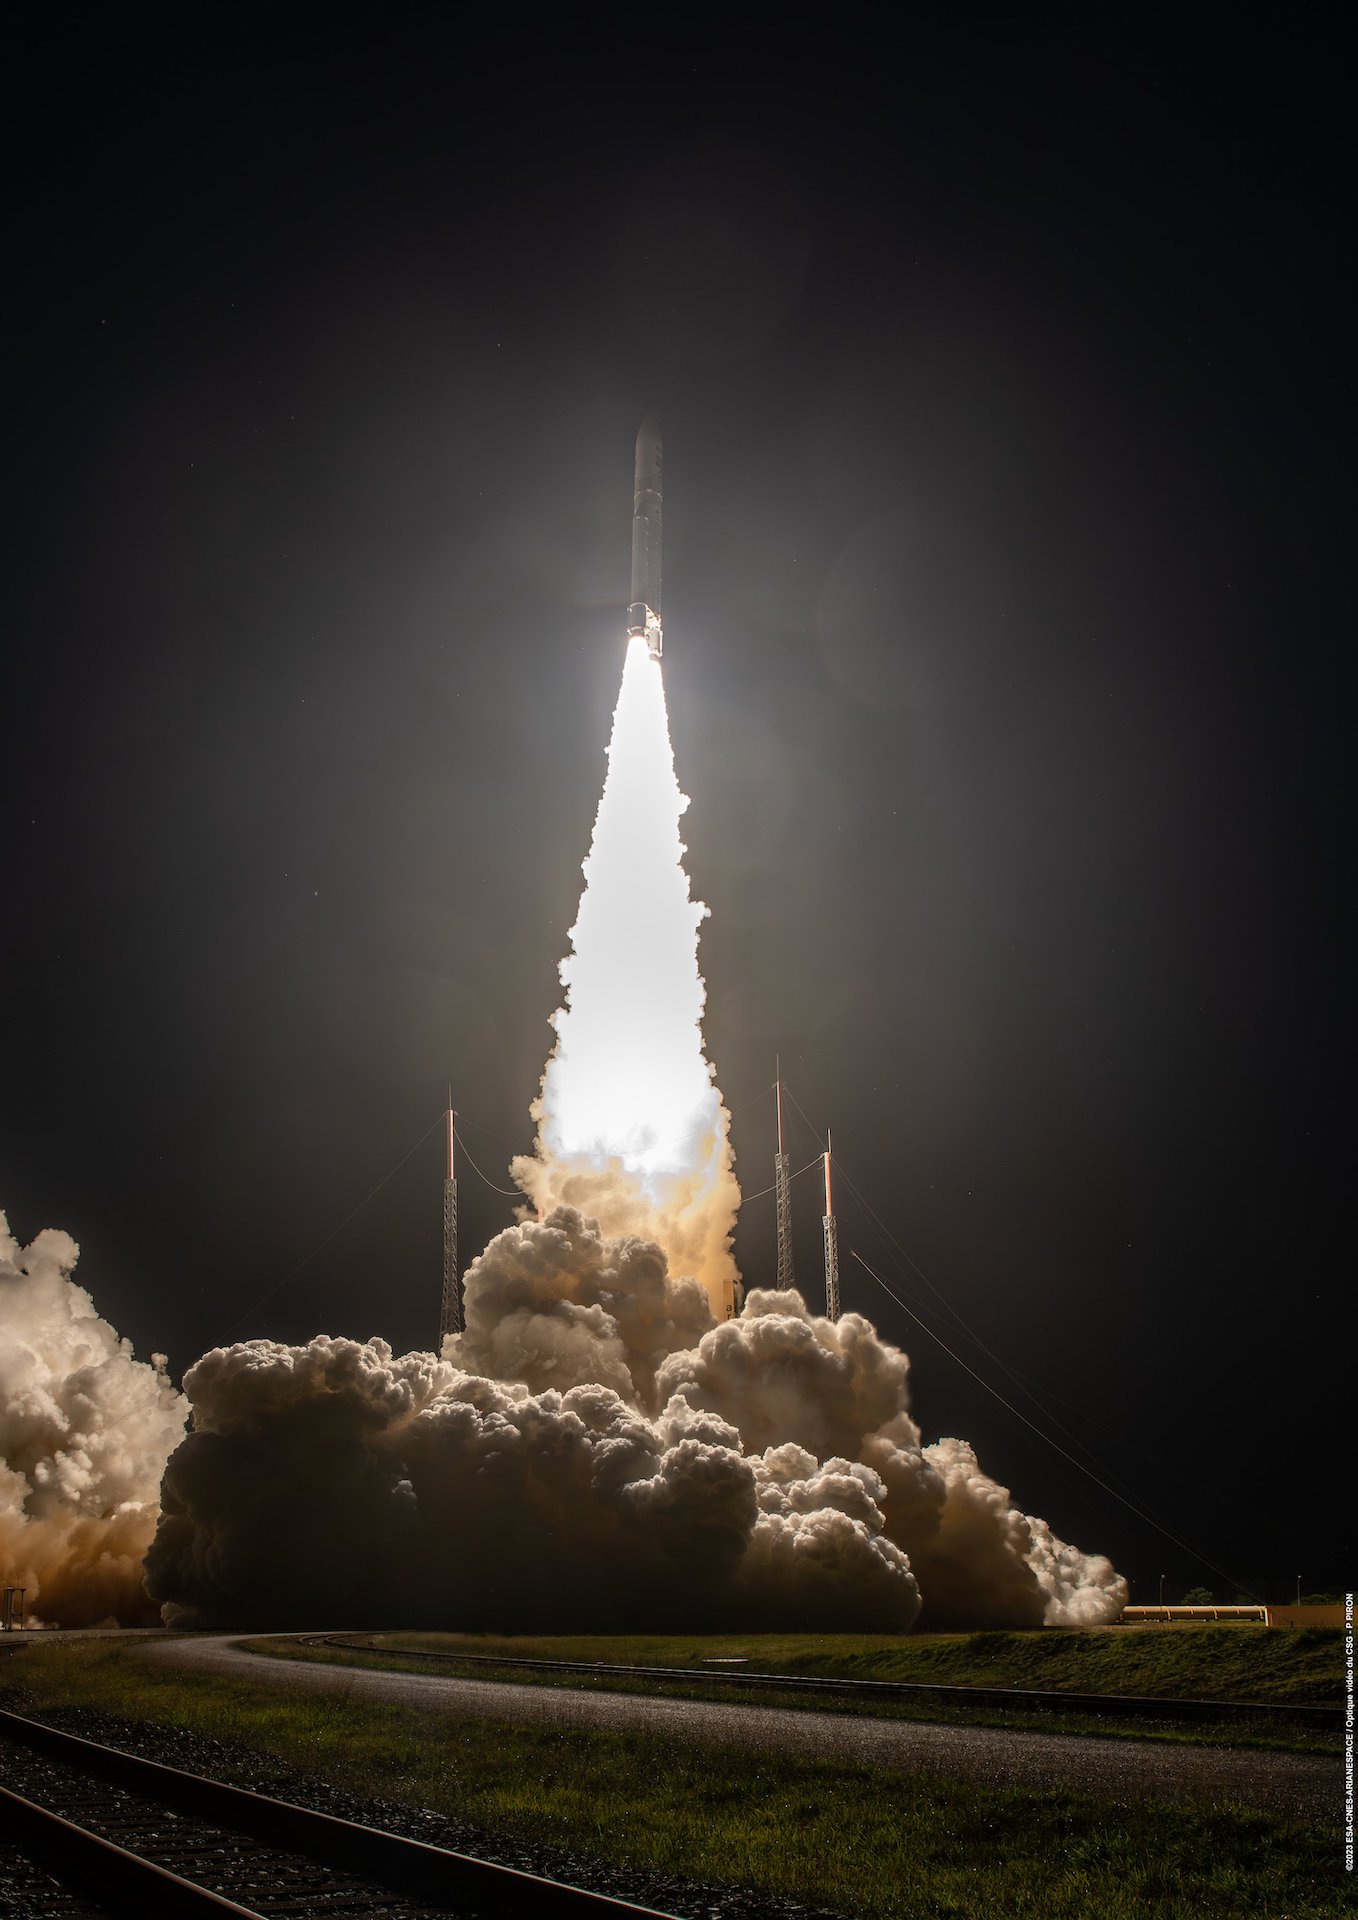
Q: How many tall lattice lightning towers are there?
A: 3